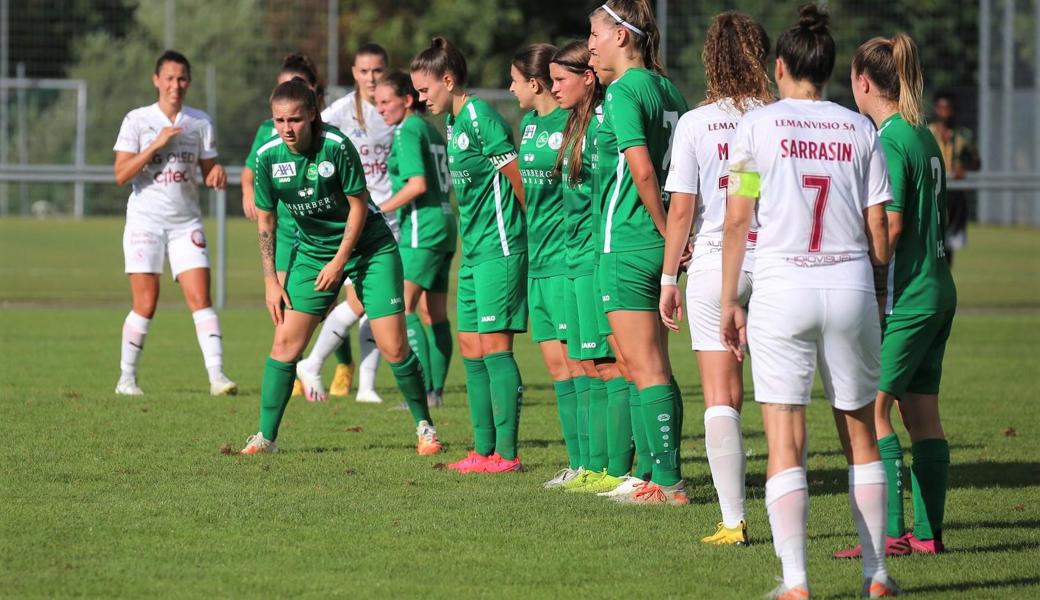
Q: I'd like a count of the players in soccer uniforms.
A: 13